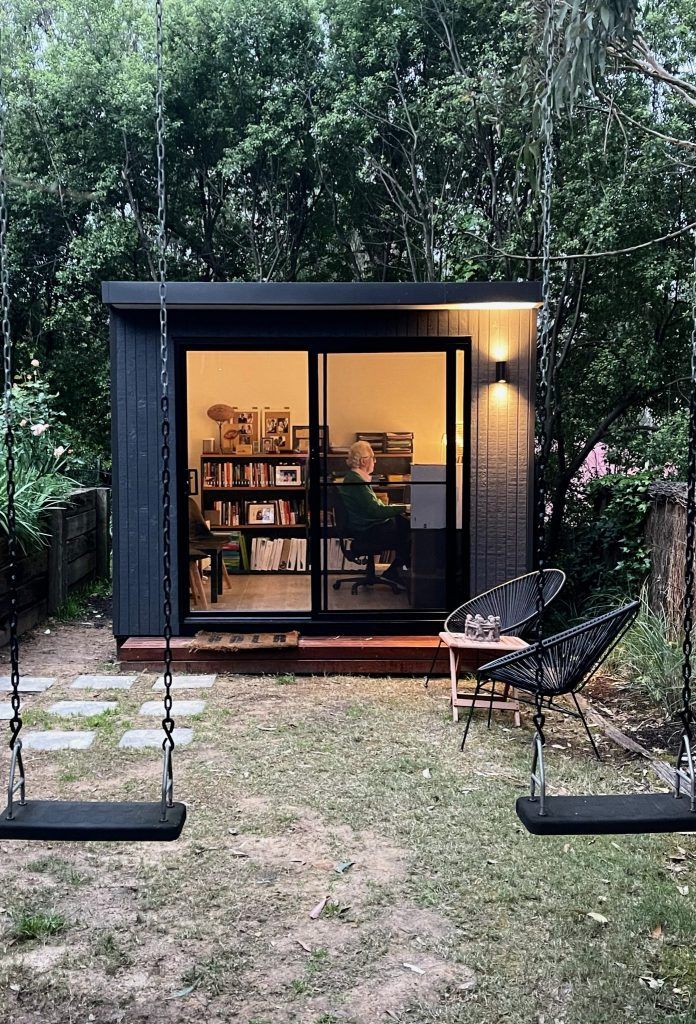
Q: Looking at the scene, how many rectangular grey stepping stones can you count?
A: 8